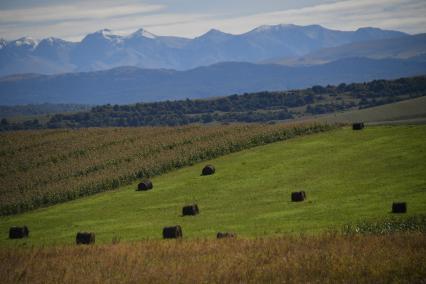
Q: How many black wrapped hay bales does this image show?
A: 10